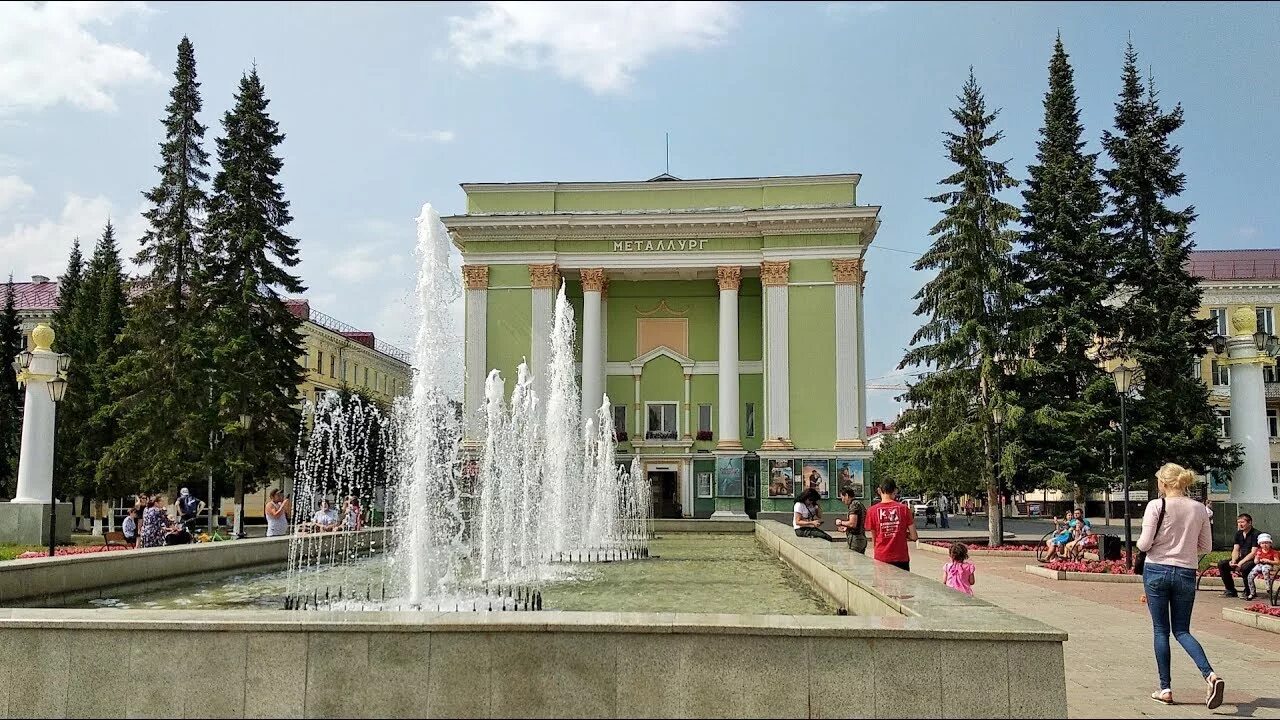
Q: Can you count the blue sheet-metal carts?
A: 0